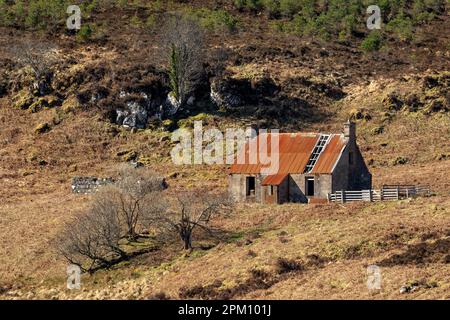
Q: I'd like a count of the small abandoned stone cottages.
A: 1